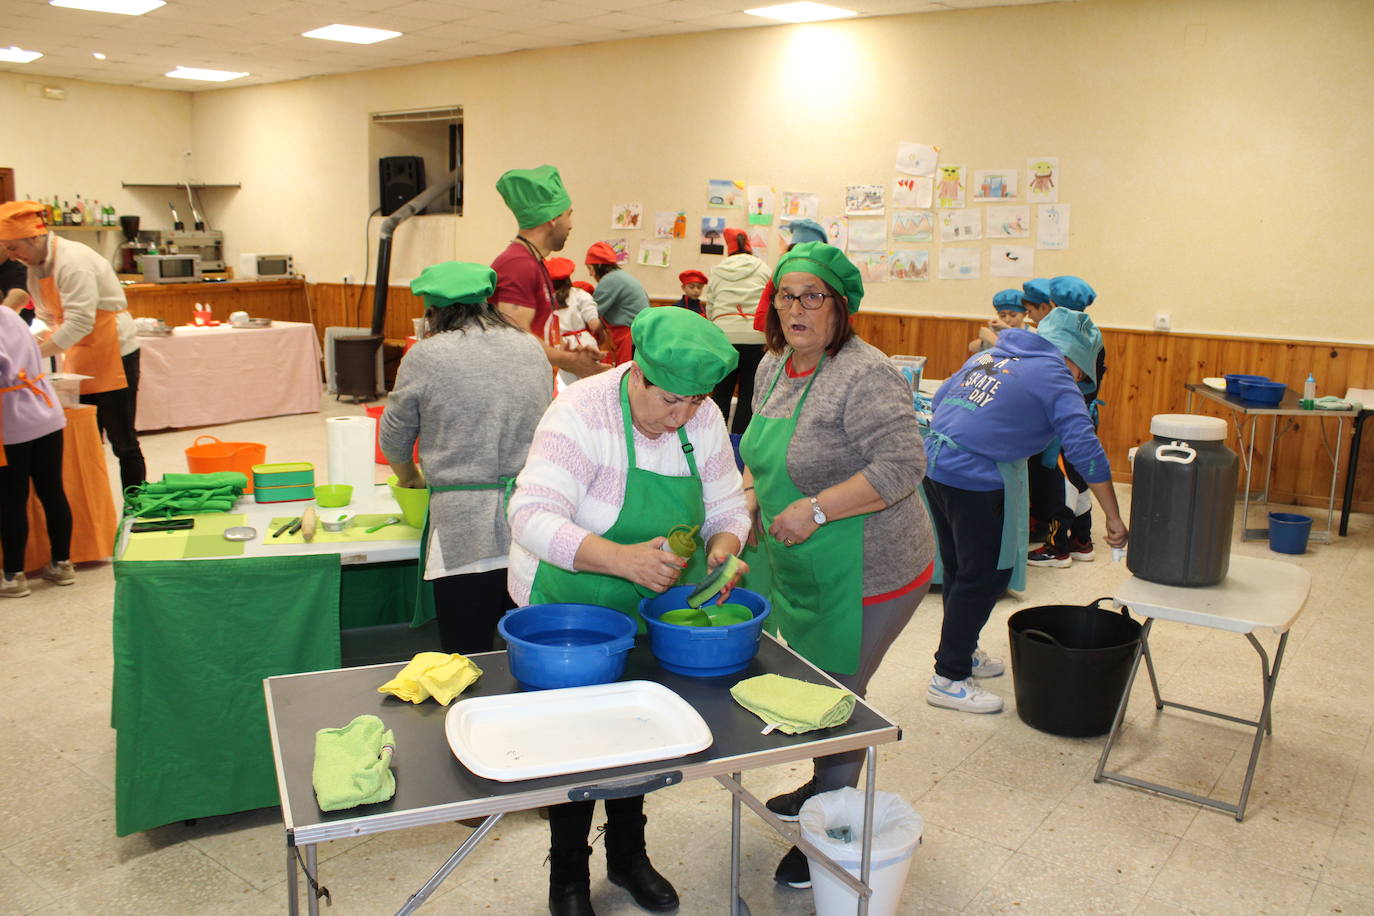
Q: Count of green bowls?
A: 4